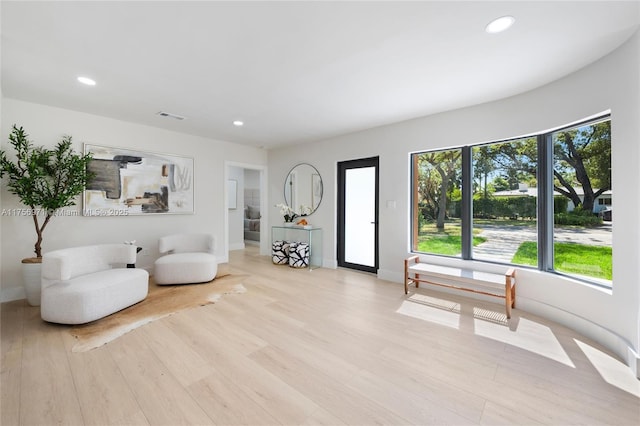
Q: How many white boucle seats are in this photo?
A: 2